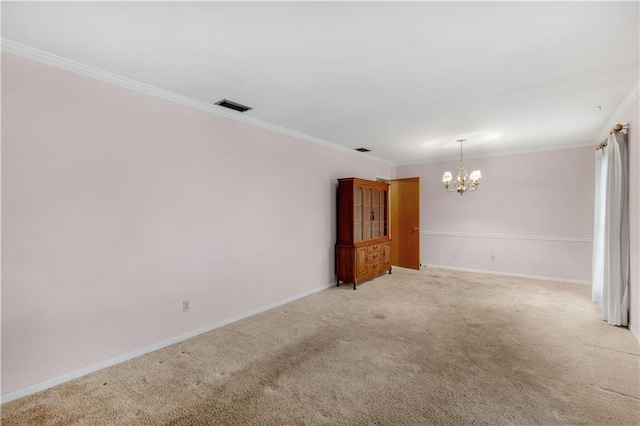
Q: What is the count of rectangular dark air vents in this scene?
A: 2